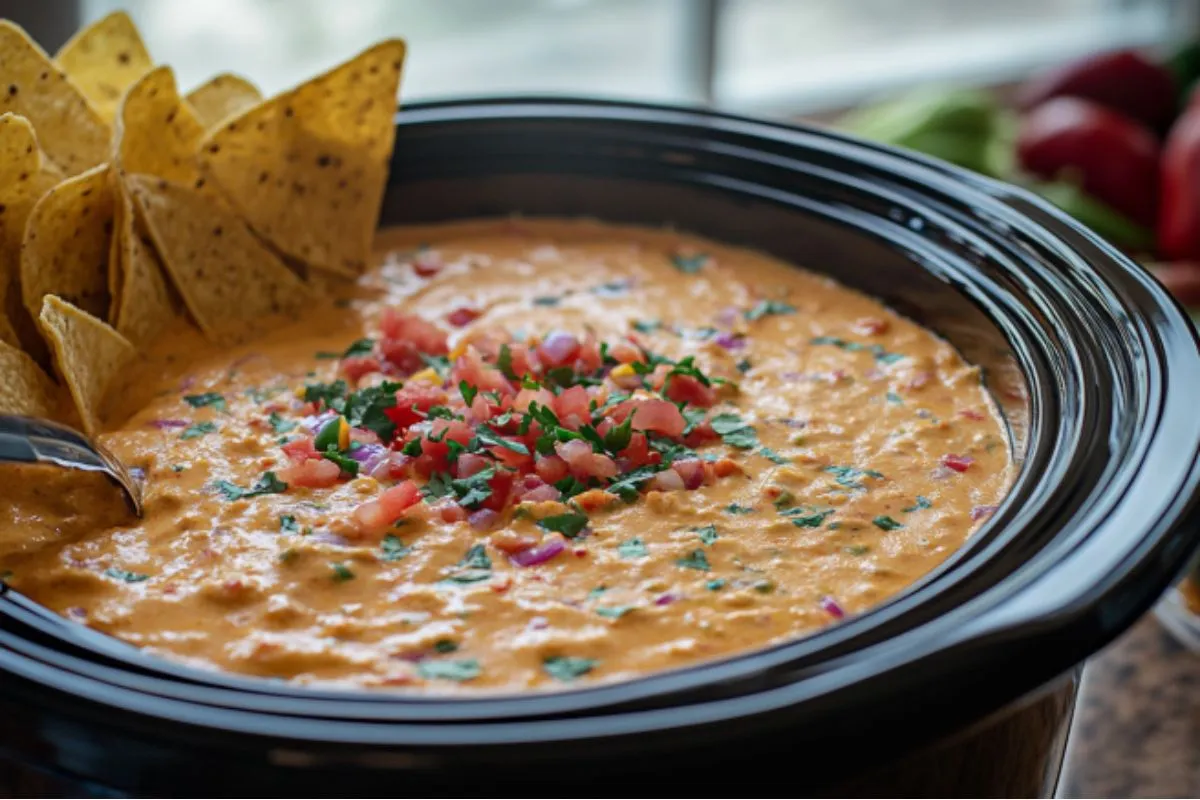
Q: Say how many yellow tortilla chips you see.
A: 11